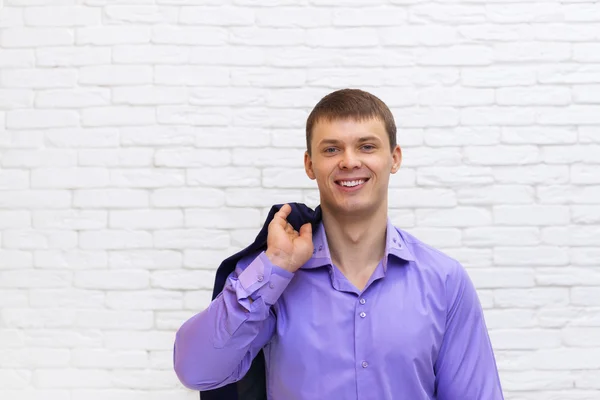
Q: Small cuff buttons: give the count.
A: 2